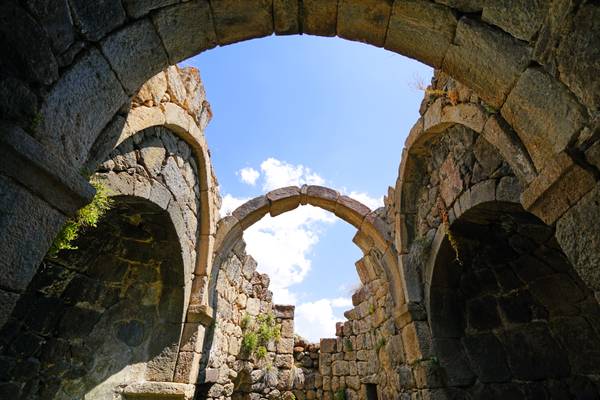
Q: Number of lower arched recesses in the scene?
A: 2